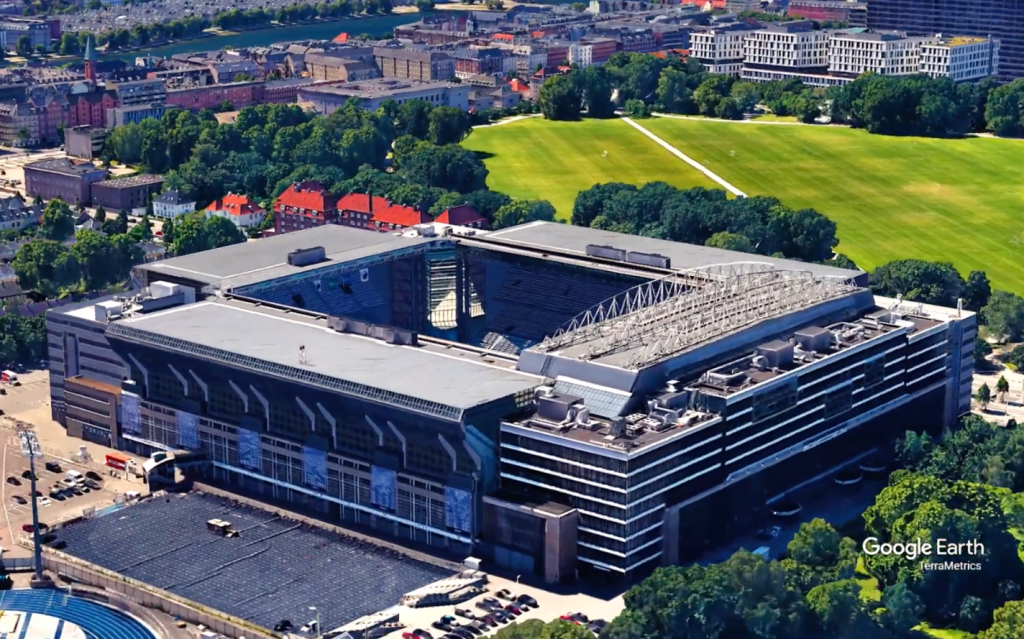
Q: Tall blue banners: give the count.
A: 6